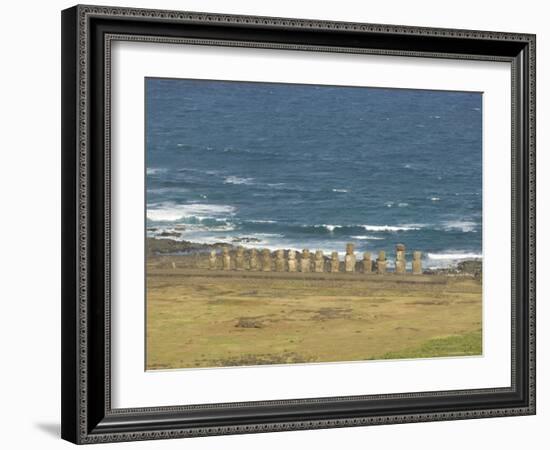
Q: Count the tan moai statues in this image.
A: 15